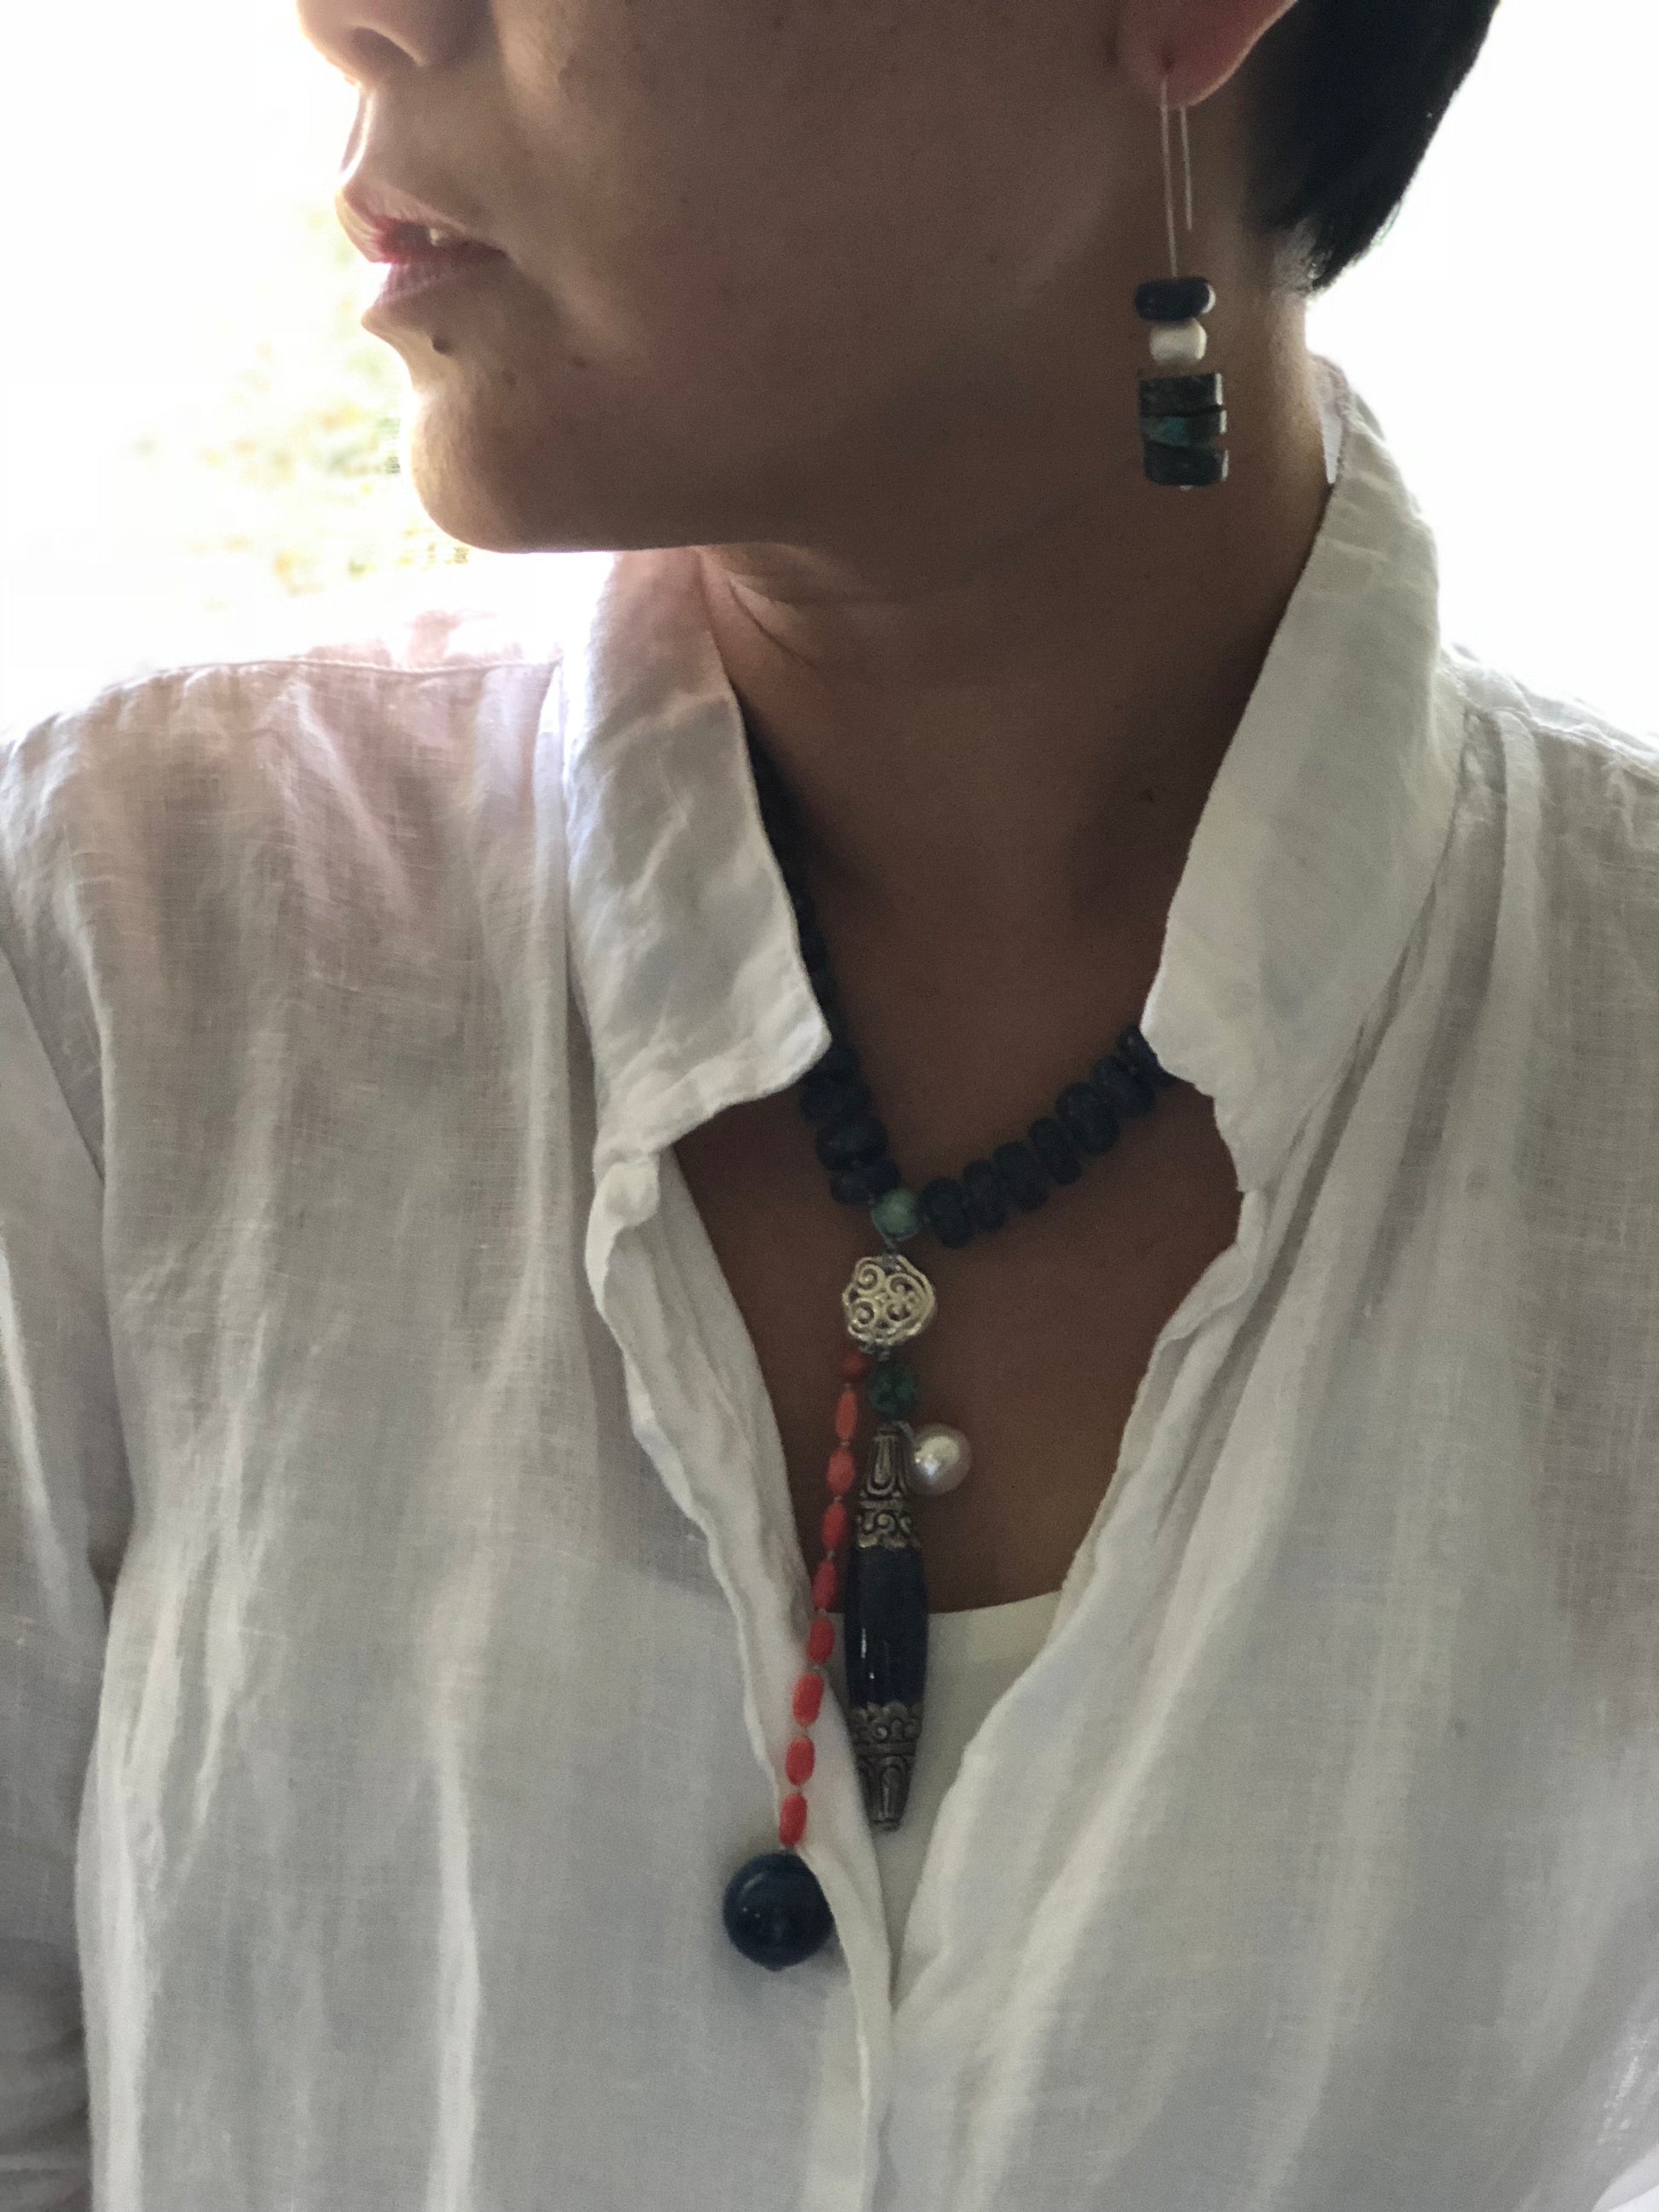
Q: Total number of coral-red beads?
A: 9